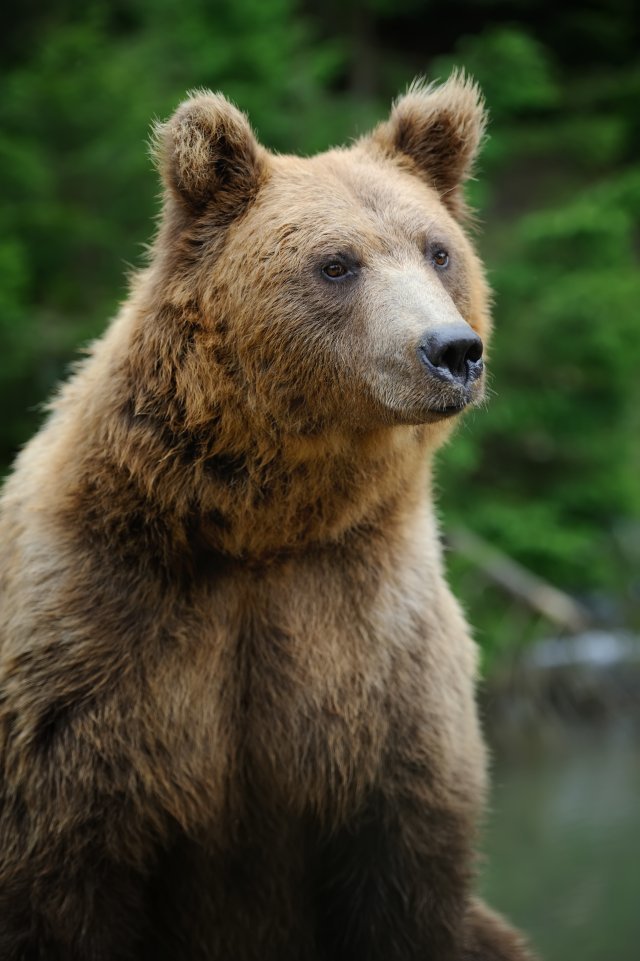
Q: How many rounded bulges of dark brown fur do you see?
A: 2